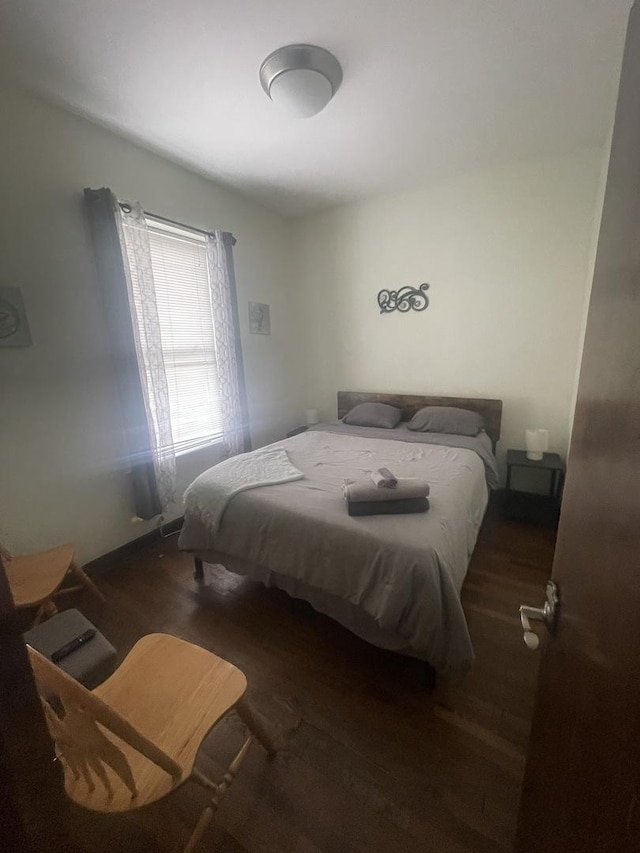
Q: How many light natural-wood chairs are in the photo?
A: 2